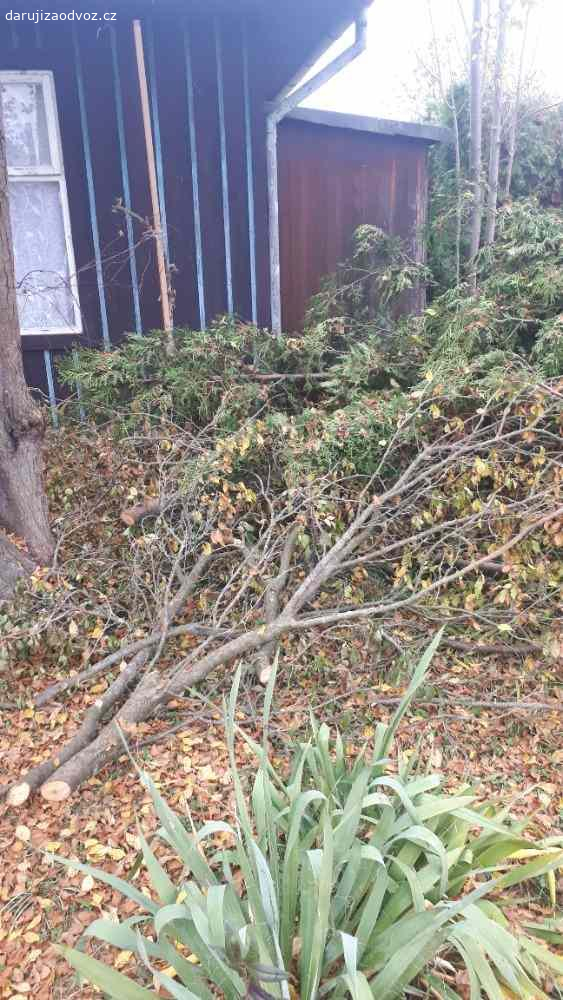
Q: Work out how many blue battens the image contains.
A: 8